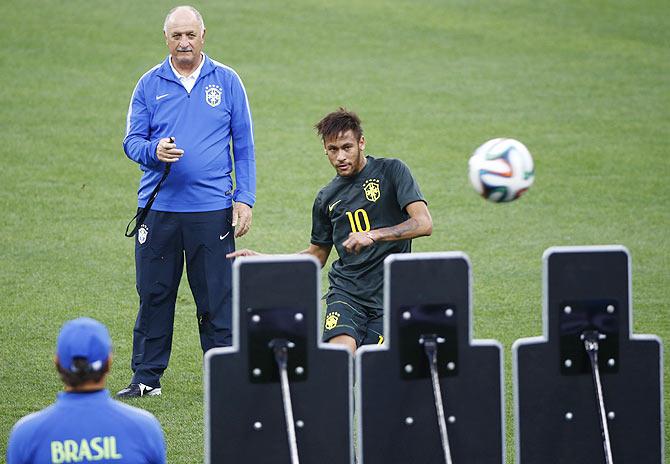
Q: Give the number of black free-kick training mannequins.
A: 3